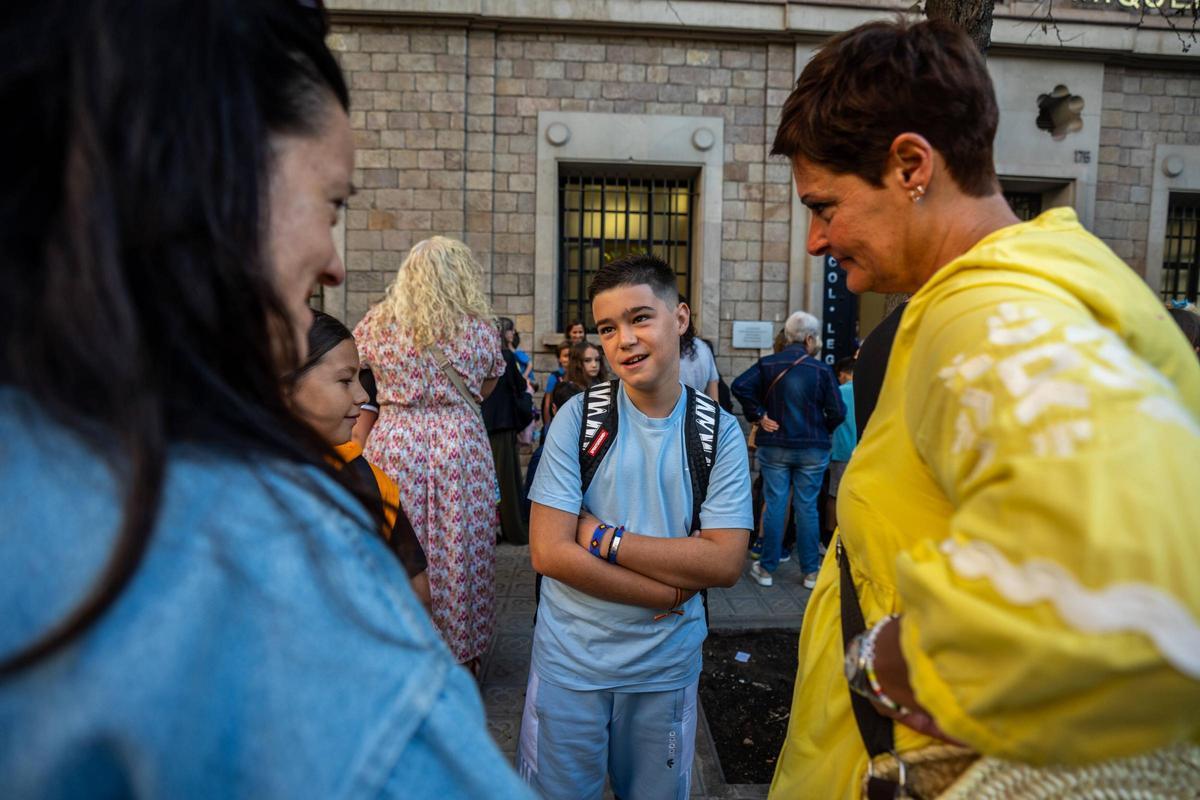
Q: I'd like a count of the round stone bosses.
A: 3